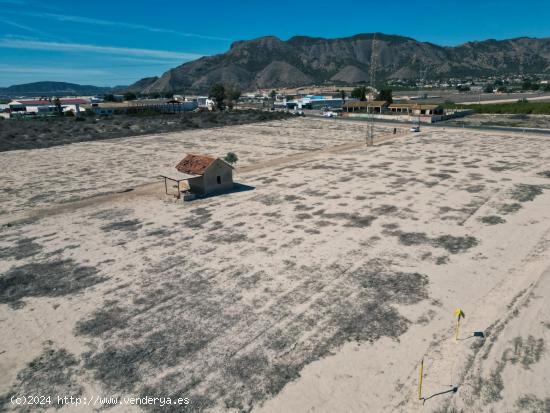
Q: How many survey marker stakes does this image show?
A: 2